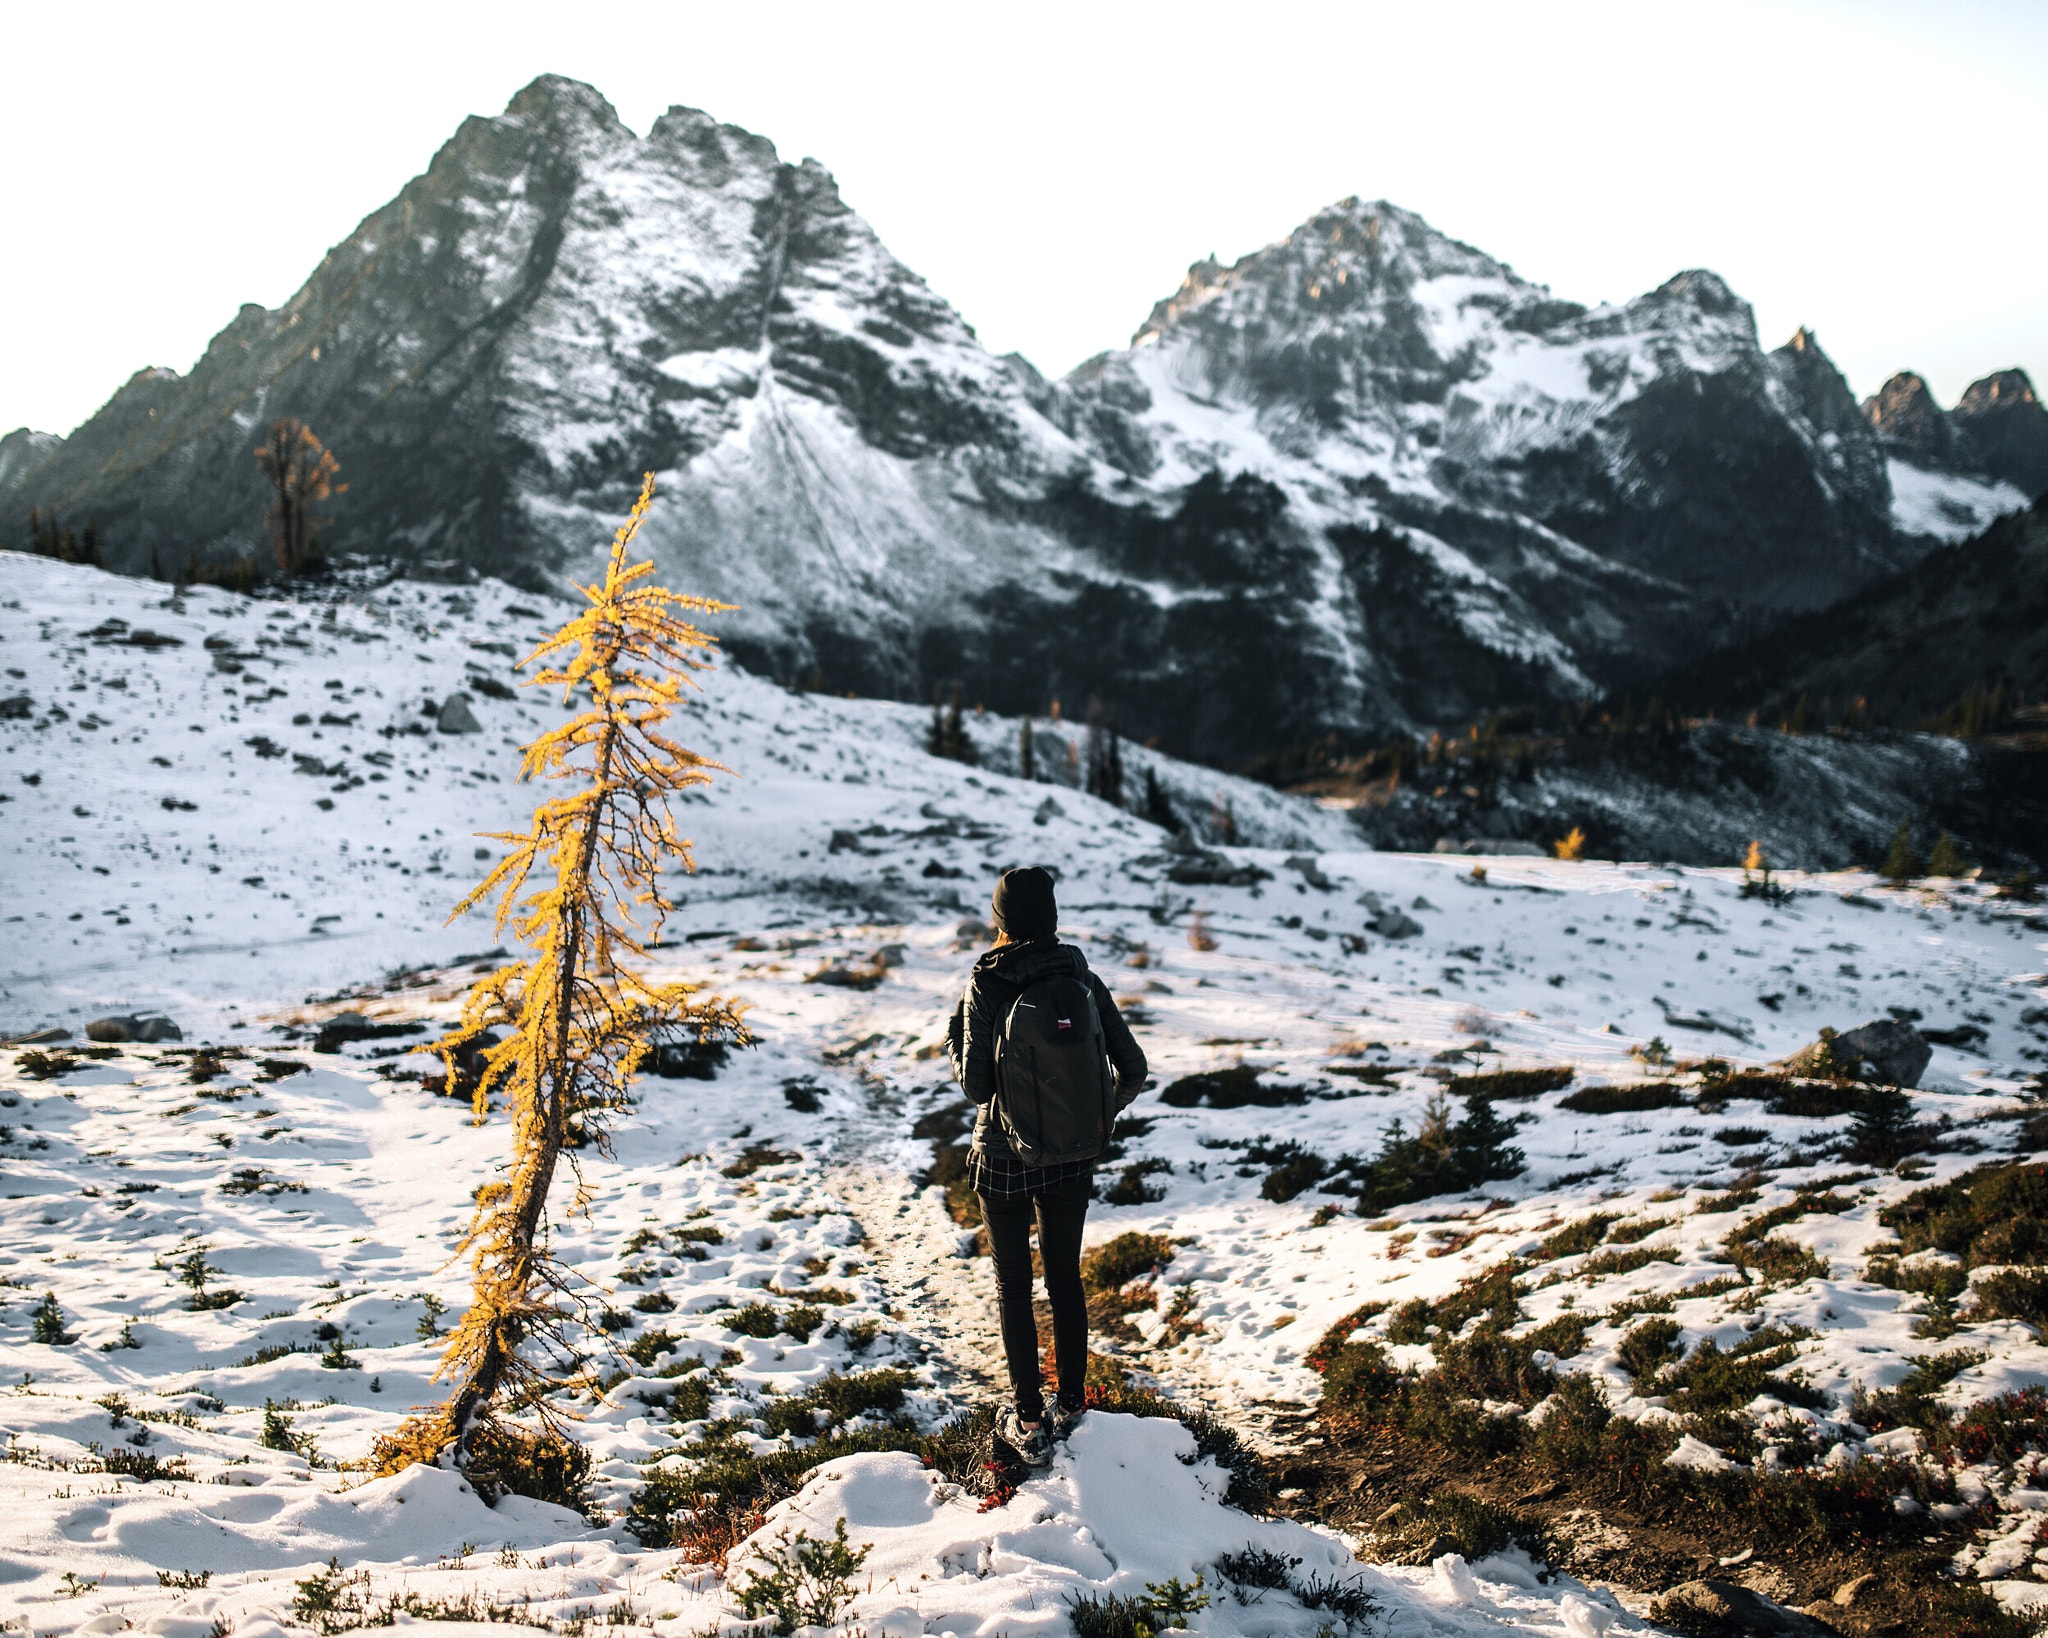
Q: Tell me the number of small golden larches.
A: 2